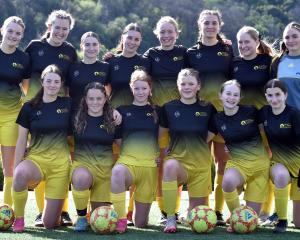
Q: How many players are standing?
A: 8